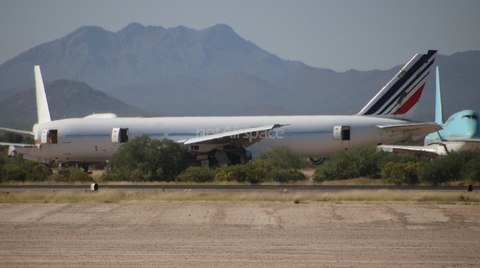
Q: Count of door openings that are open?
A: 3